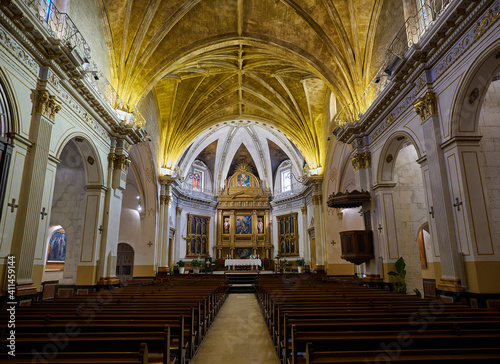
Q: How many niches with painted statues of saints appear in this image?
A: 2